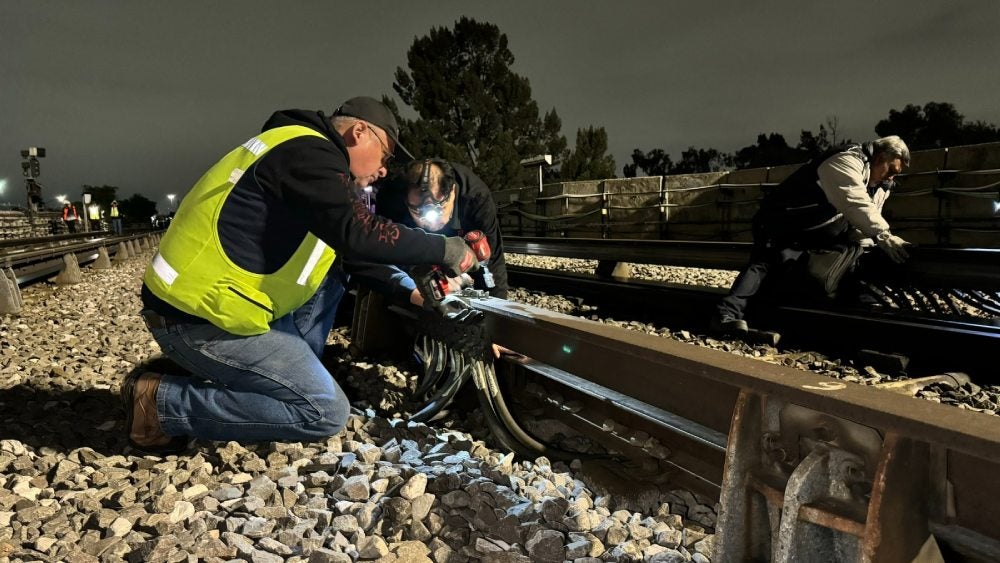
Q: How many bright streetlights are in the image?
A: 3